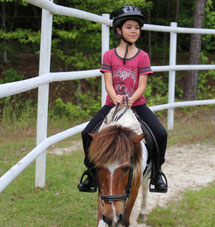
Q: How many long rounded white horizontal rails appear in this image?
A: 3